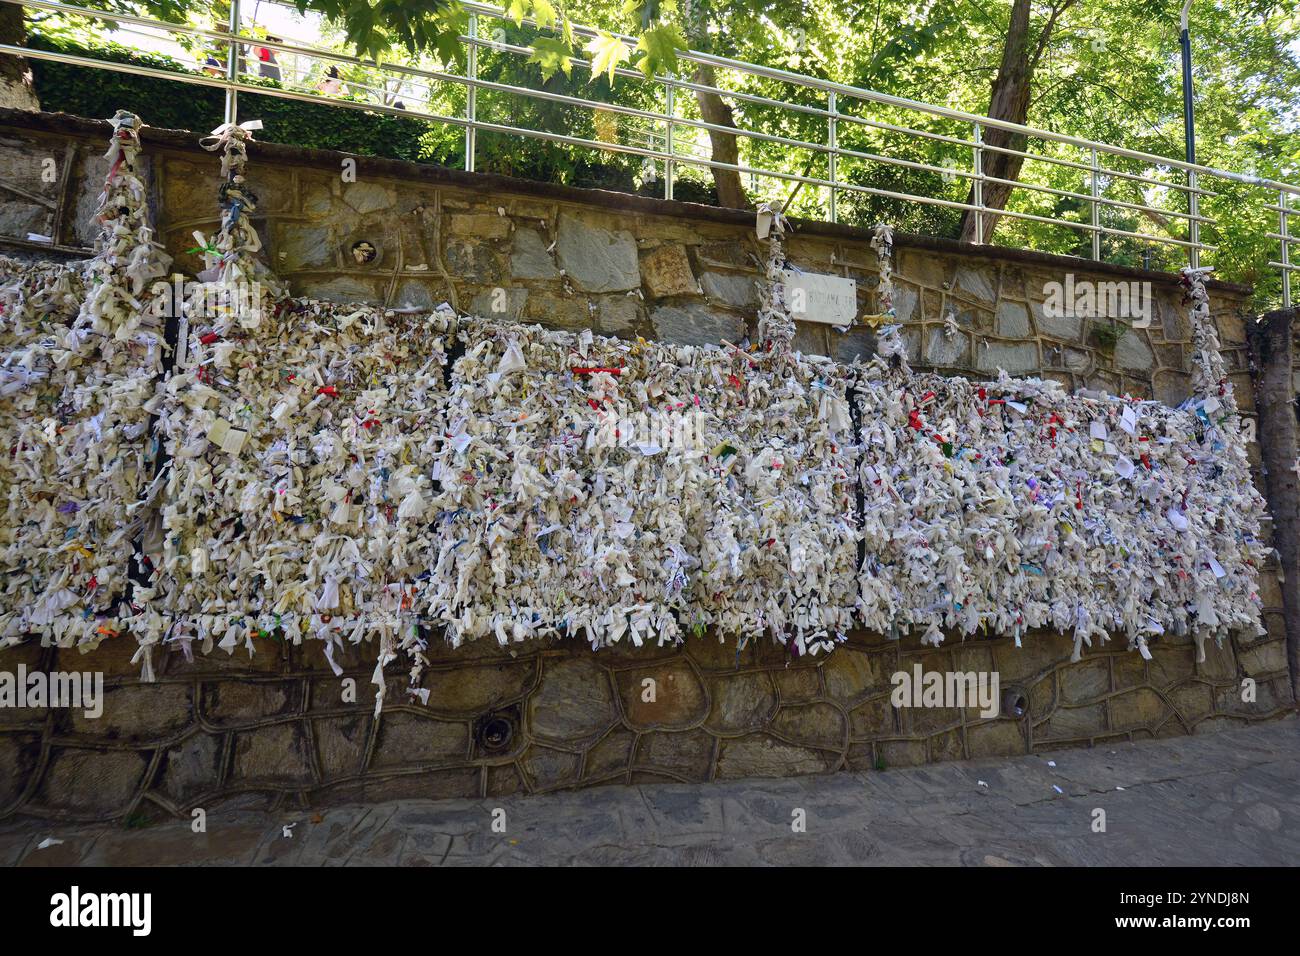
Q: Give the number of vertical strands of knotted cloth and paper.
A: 5